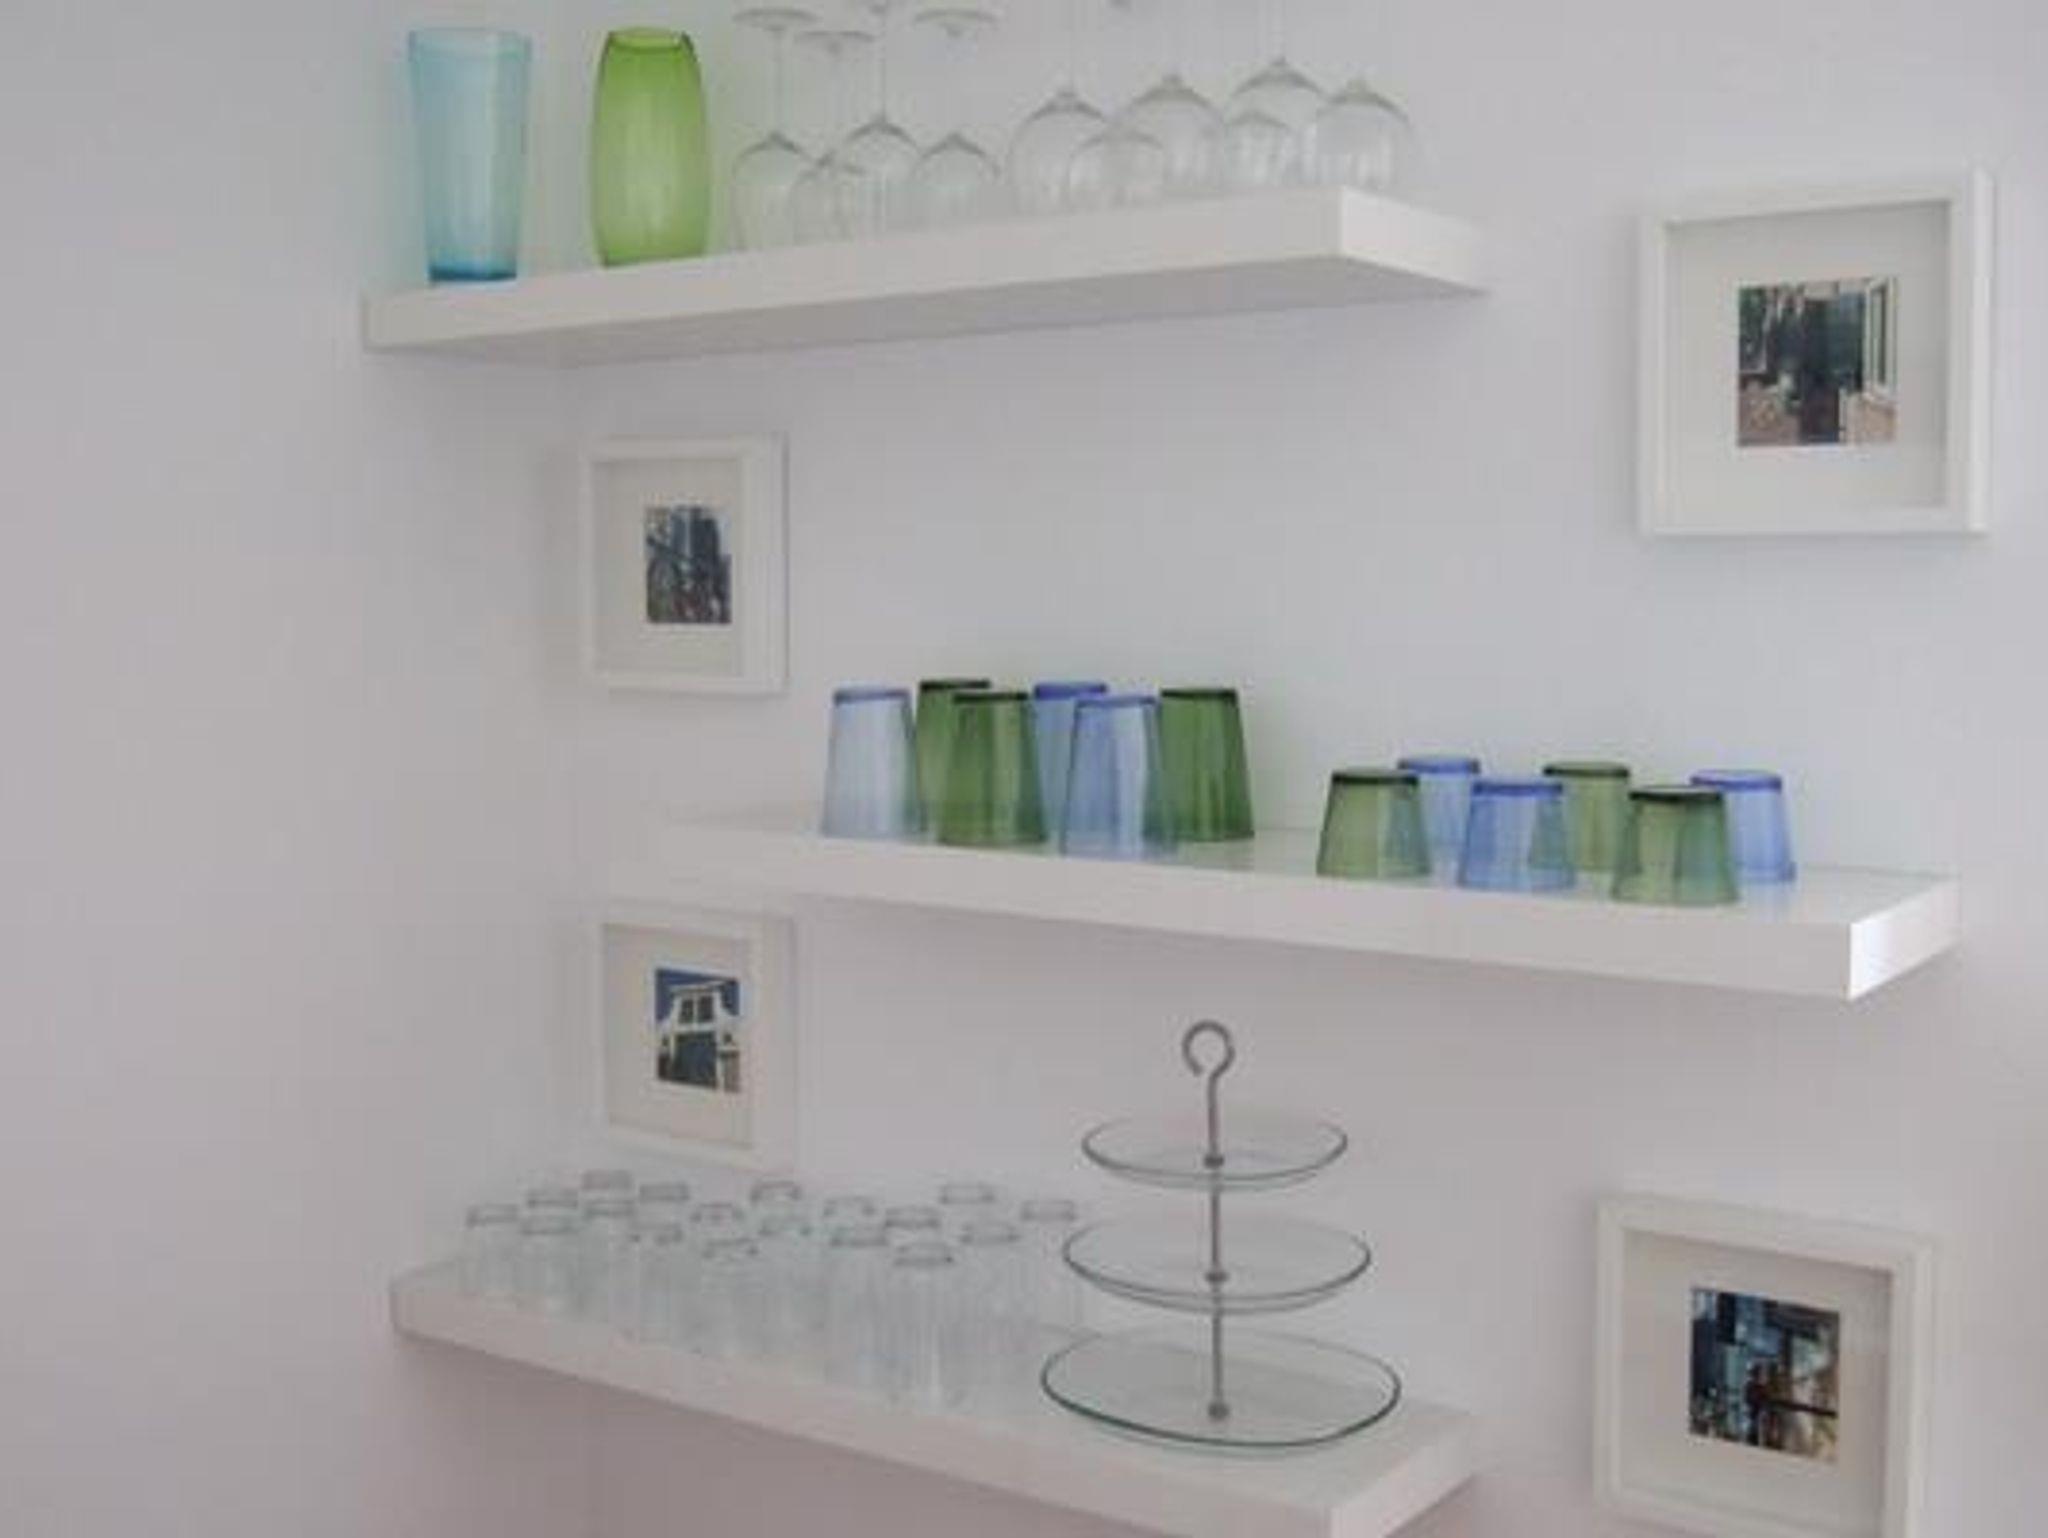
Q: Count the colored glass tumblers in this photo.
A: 12